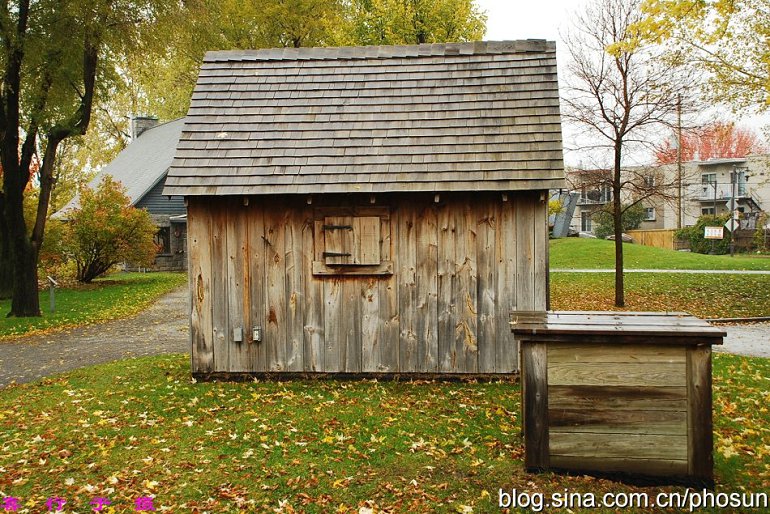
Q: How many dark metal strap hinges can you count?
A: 2